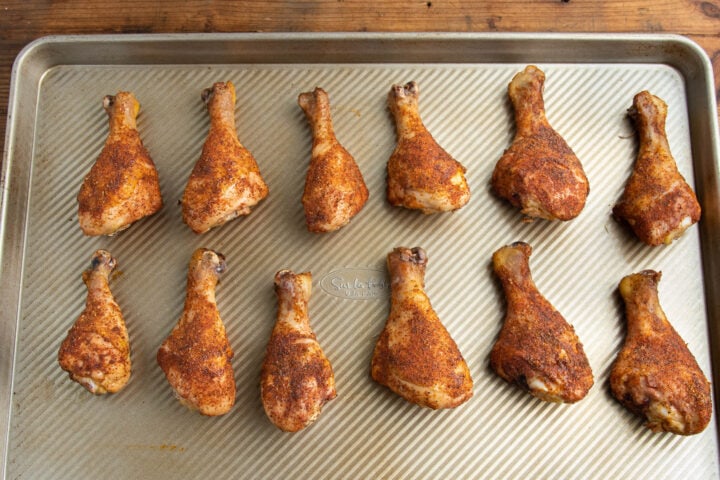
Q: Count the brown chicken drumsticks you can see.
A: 12